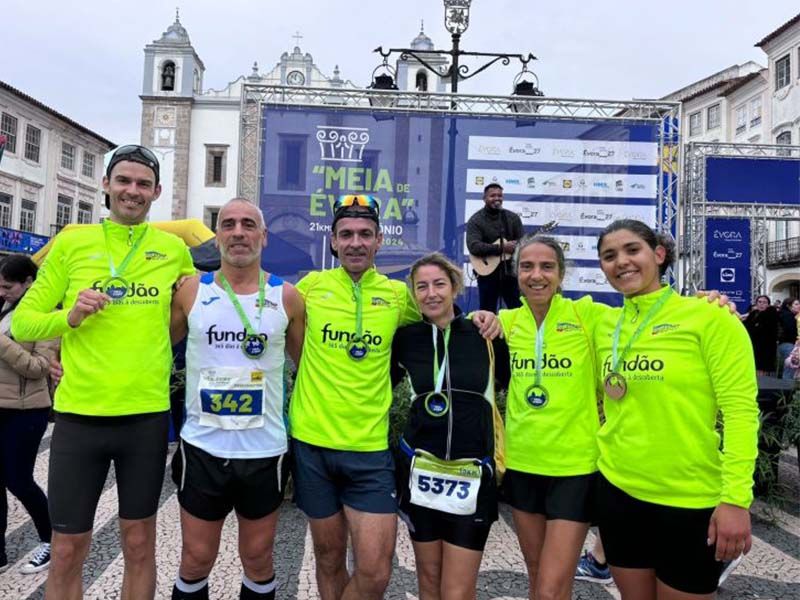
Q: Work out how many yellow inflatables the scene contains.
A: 1